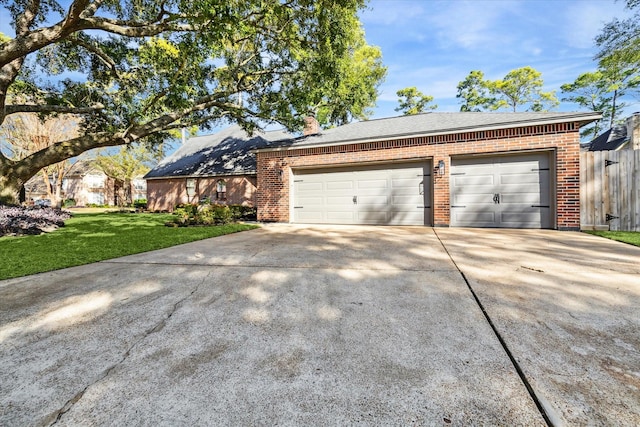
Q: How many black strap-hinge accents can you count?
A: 8